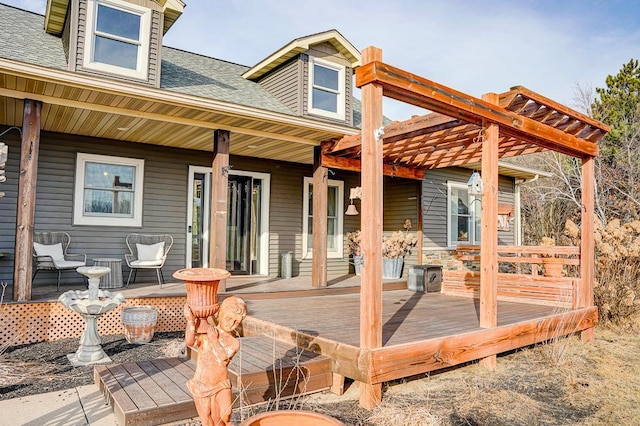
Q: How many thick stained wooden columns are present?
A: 6